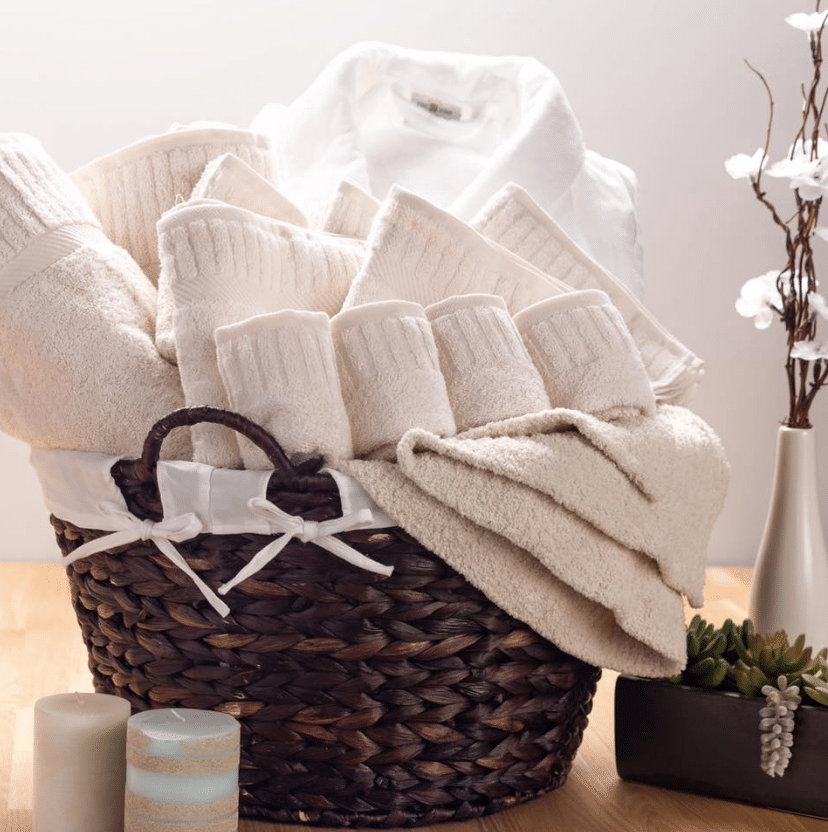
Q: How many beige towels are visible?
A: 12